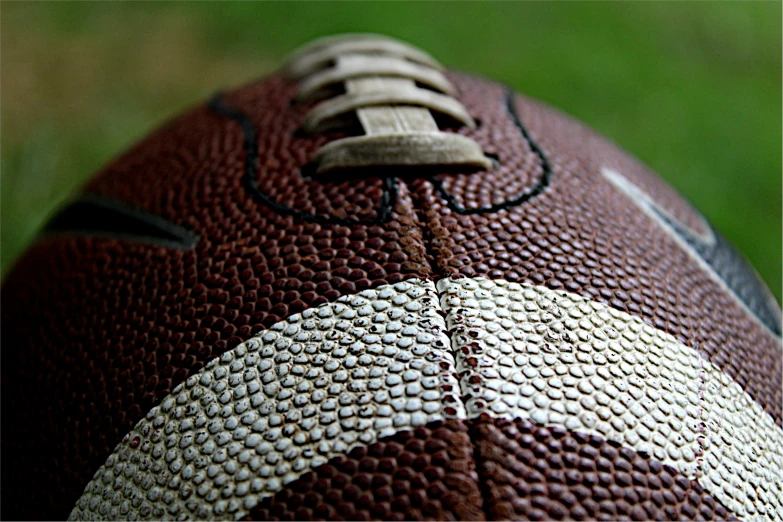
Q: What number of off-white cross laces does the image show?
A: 4